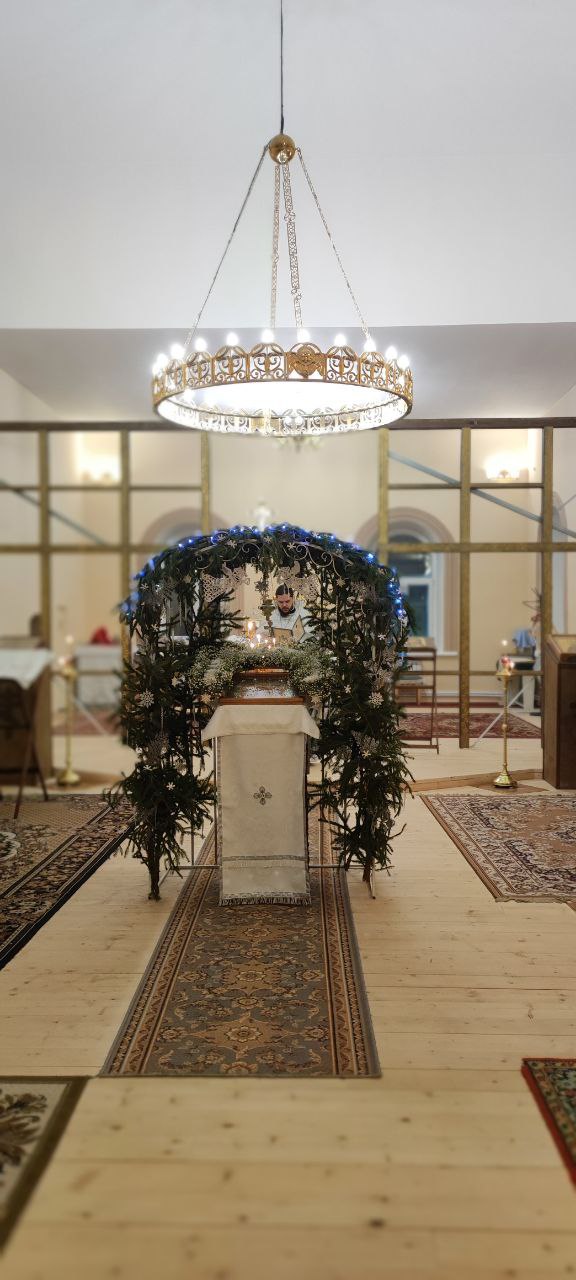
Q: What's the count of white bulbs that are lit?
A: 11